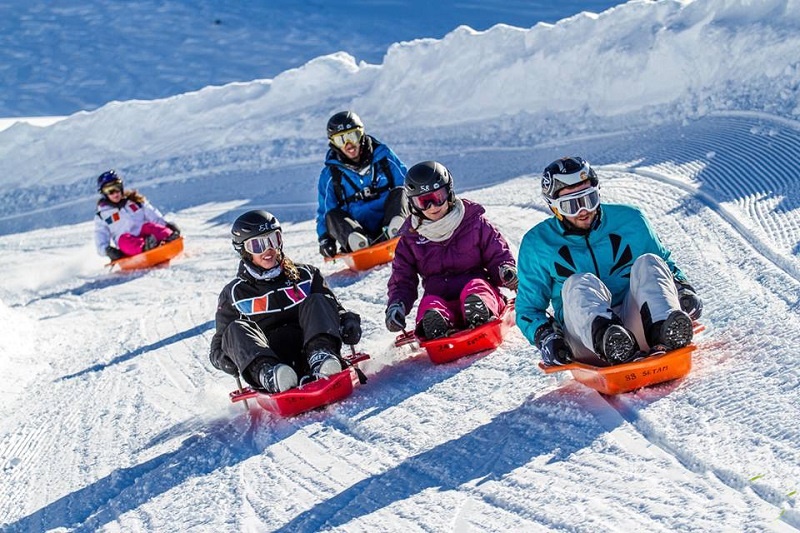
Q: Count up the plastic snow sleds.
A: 5